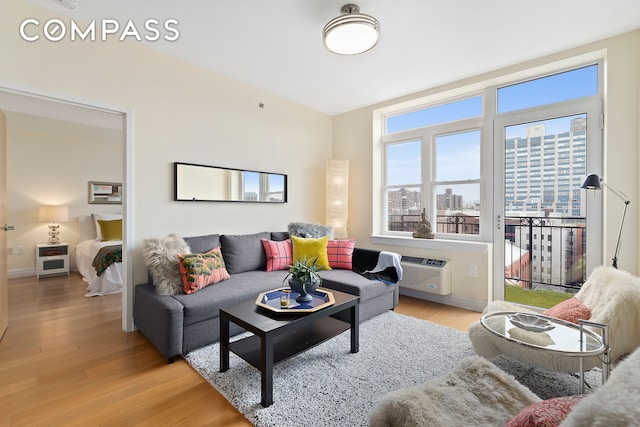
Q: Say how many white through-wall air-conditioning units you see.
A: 1